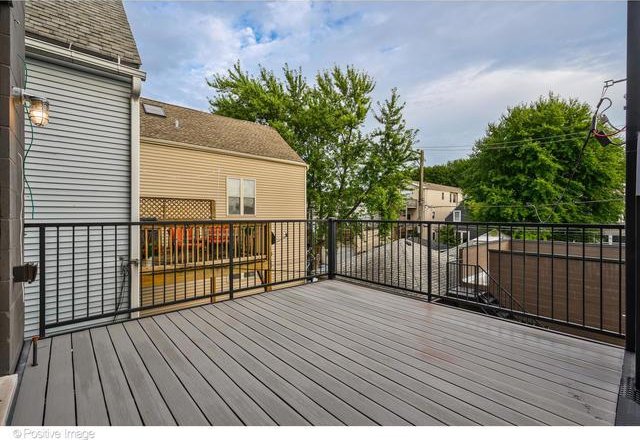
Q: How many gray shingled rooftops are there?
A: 2